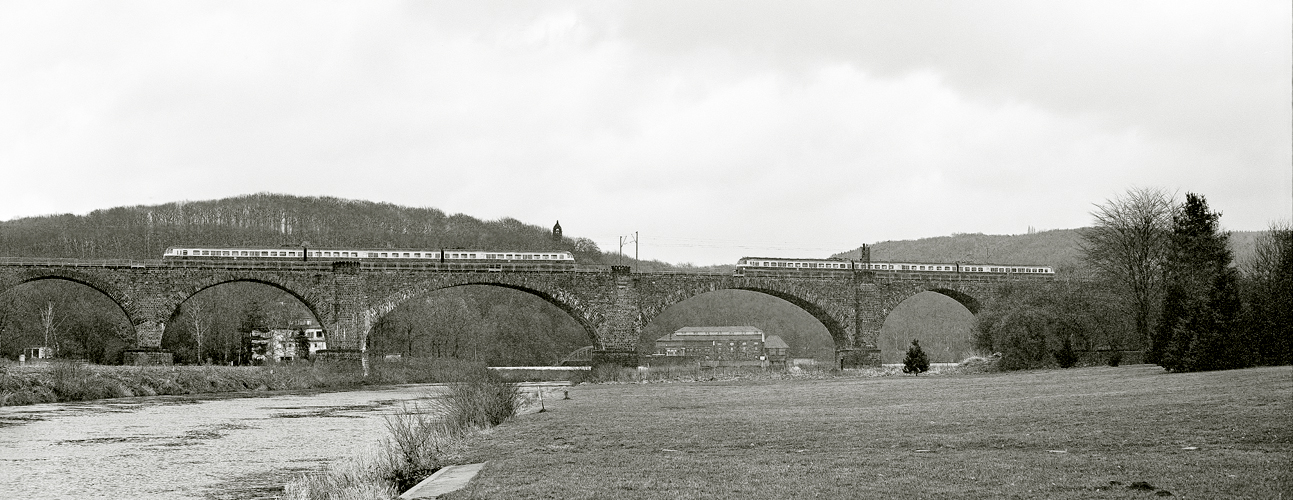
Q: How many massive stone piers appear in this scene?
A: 4